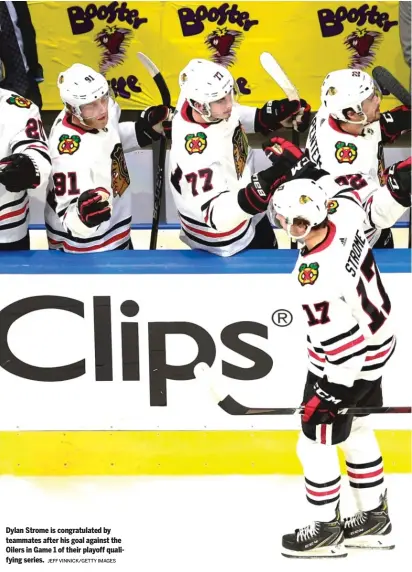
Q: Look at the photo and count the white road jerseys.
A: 5